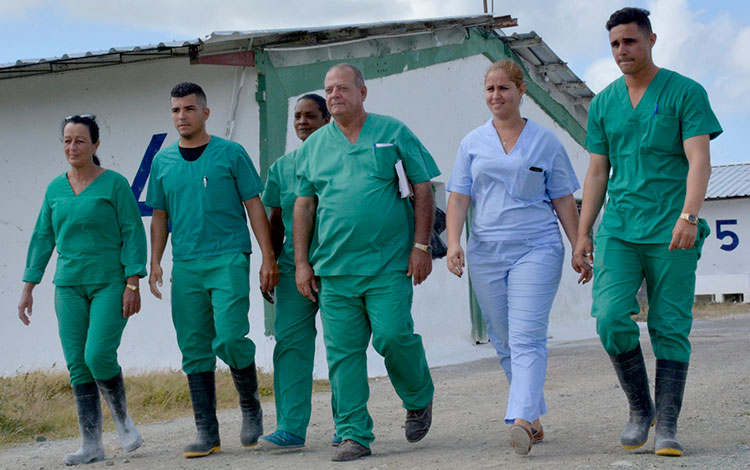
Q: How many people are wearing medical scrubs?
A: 6